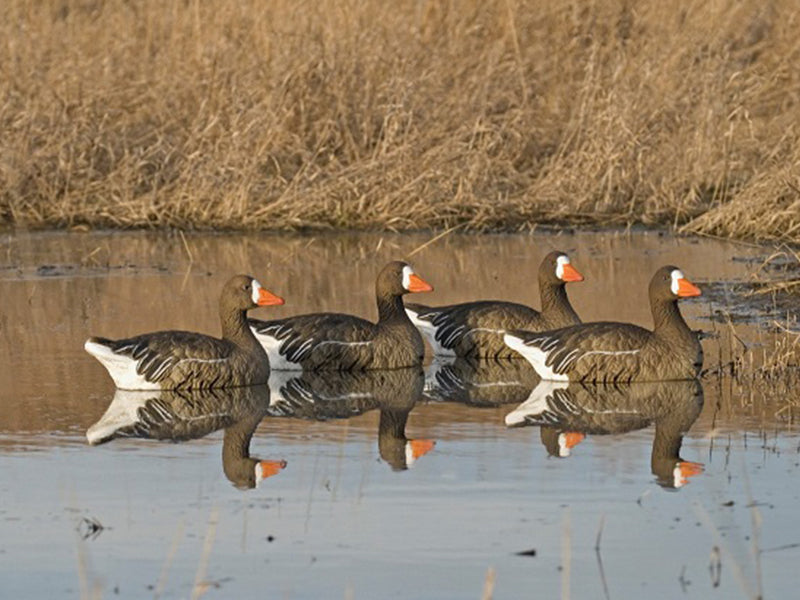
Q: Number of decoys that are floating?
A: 4